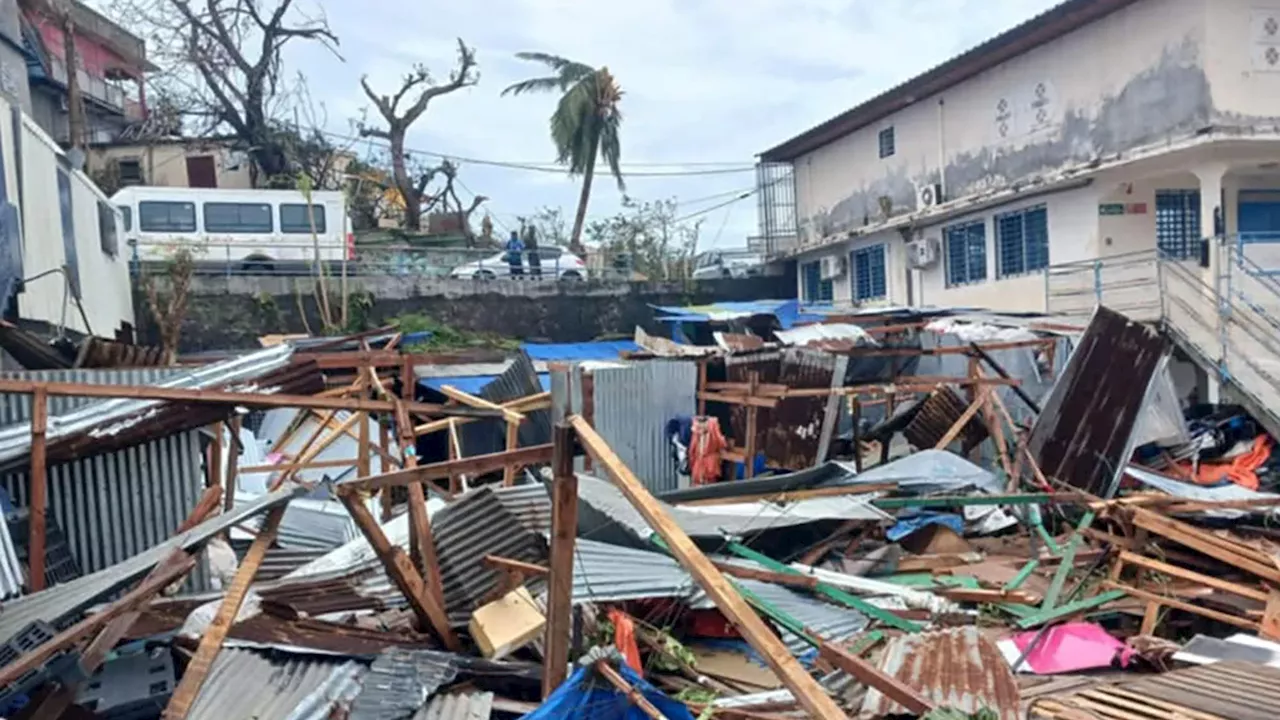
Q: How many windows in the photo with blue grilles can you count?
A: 5